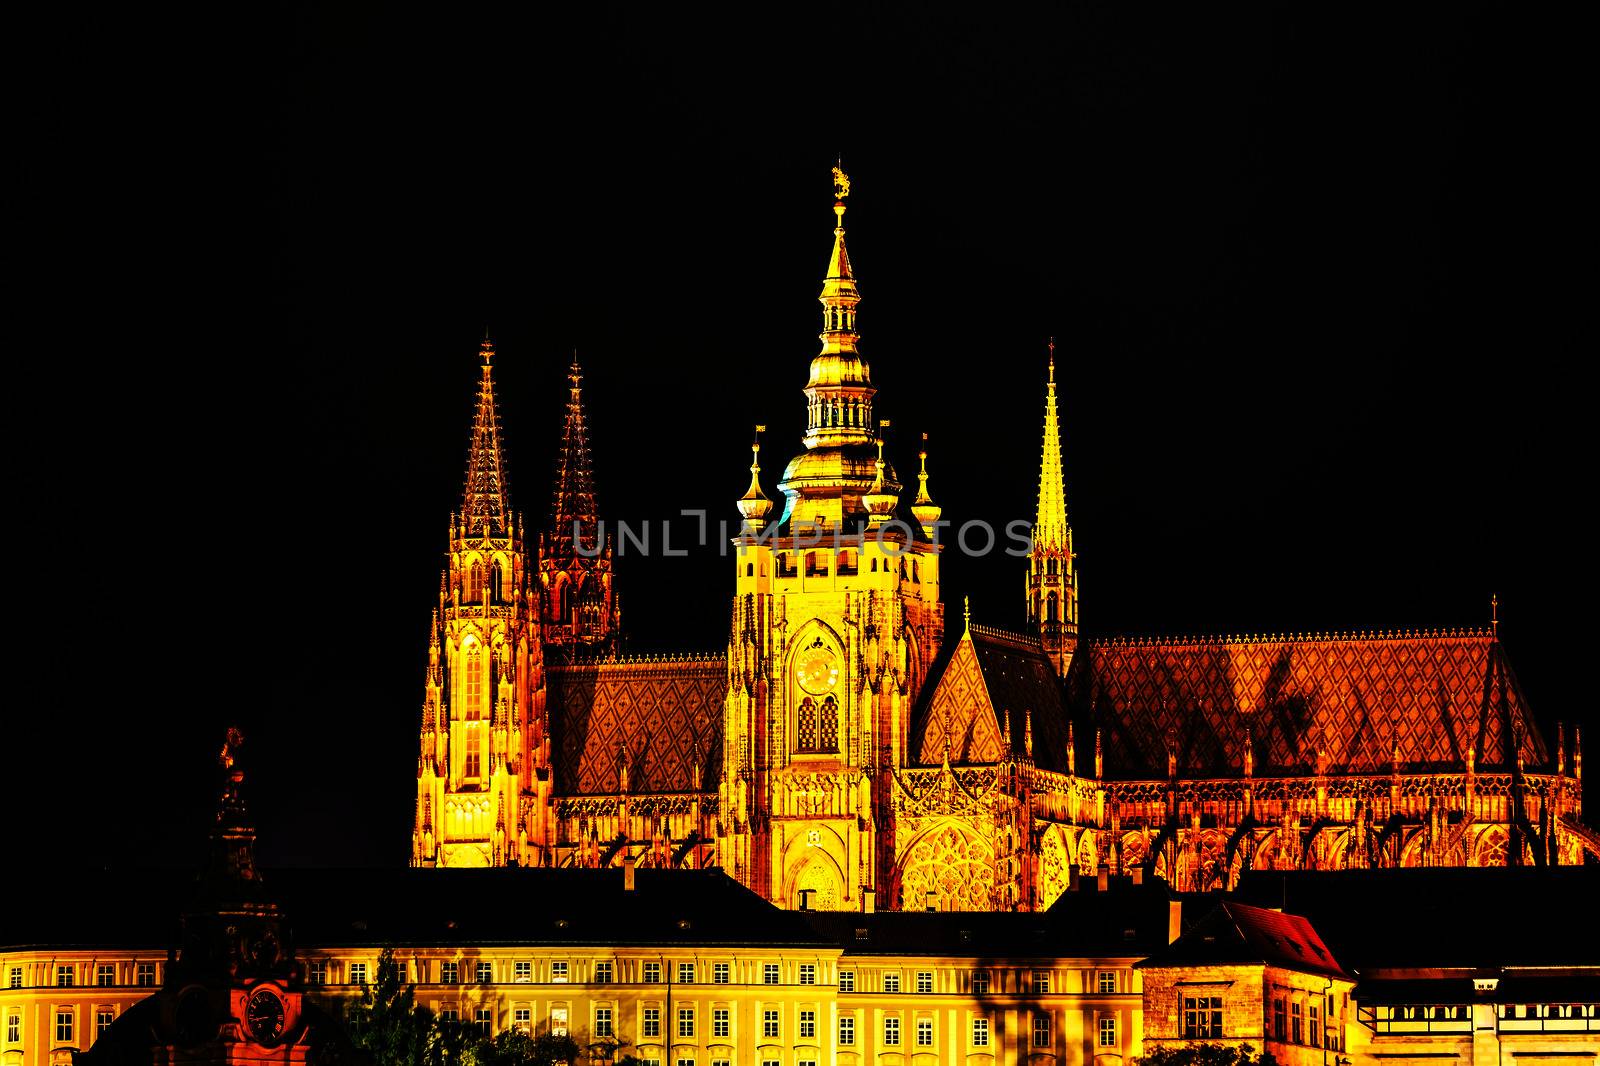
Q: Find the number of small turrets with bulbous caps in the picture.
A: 3